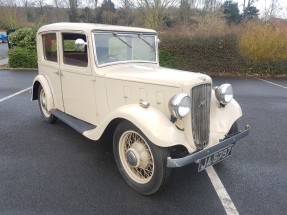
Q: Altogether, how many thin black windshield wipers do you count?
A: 2